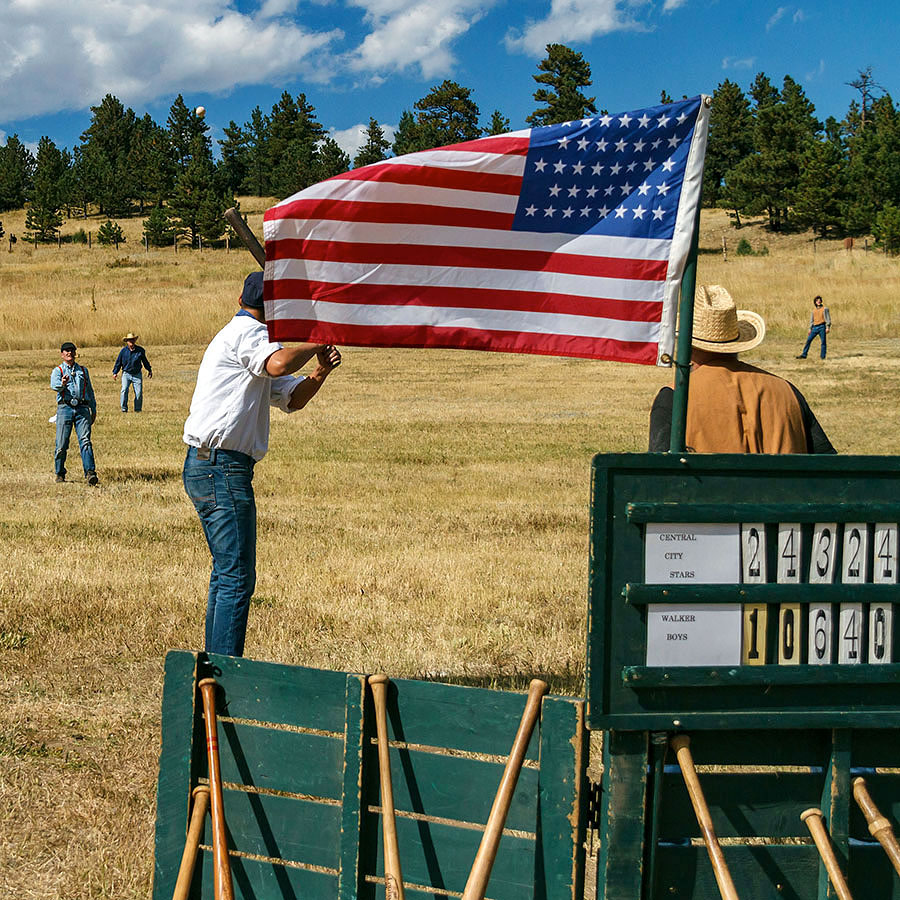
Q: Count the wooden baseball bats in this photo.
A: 8